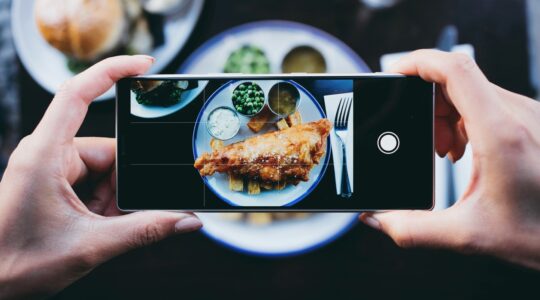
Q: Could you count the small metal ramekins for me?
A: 3